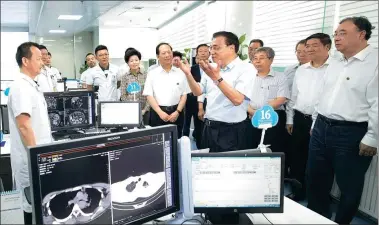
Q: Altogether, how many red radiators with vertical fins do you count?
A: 0